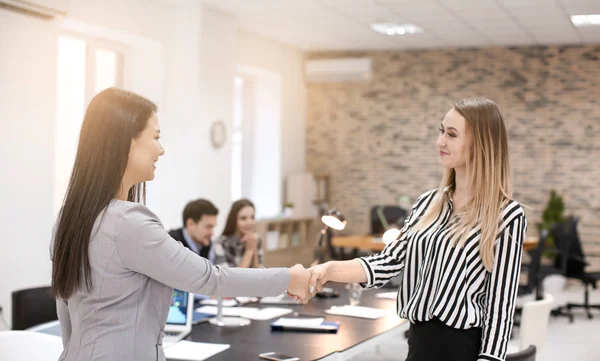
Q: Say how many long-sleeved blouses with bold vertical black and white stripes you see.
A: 1